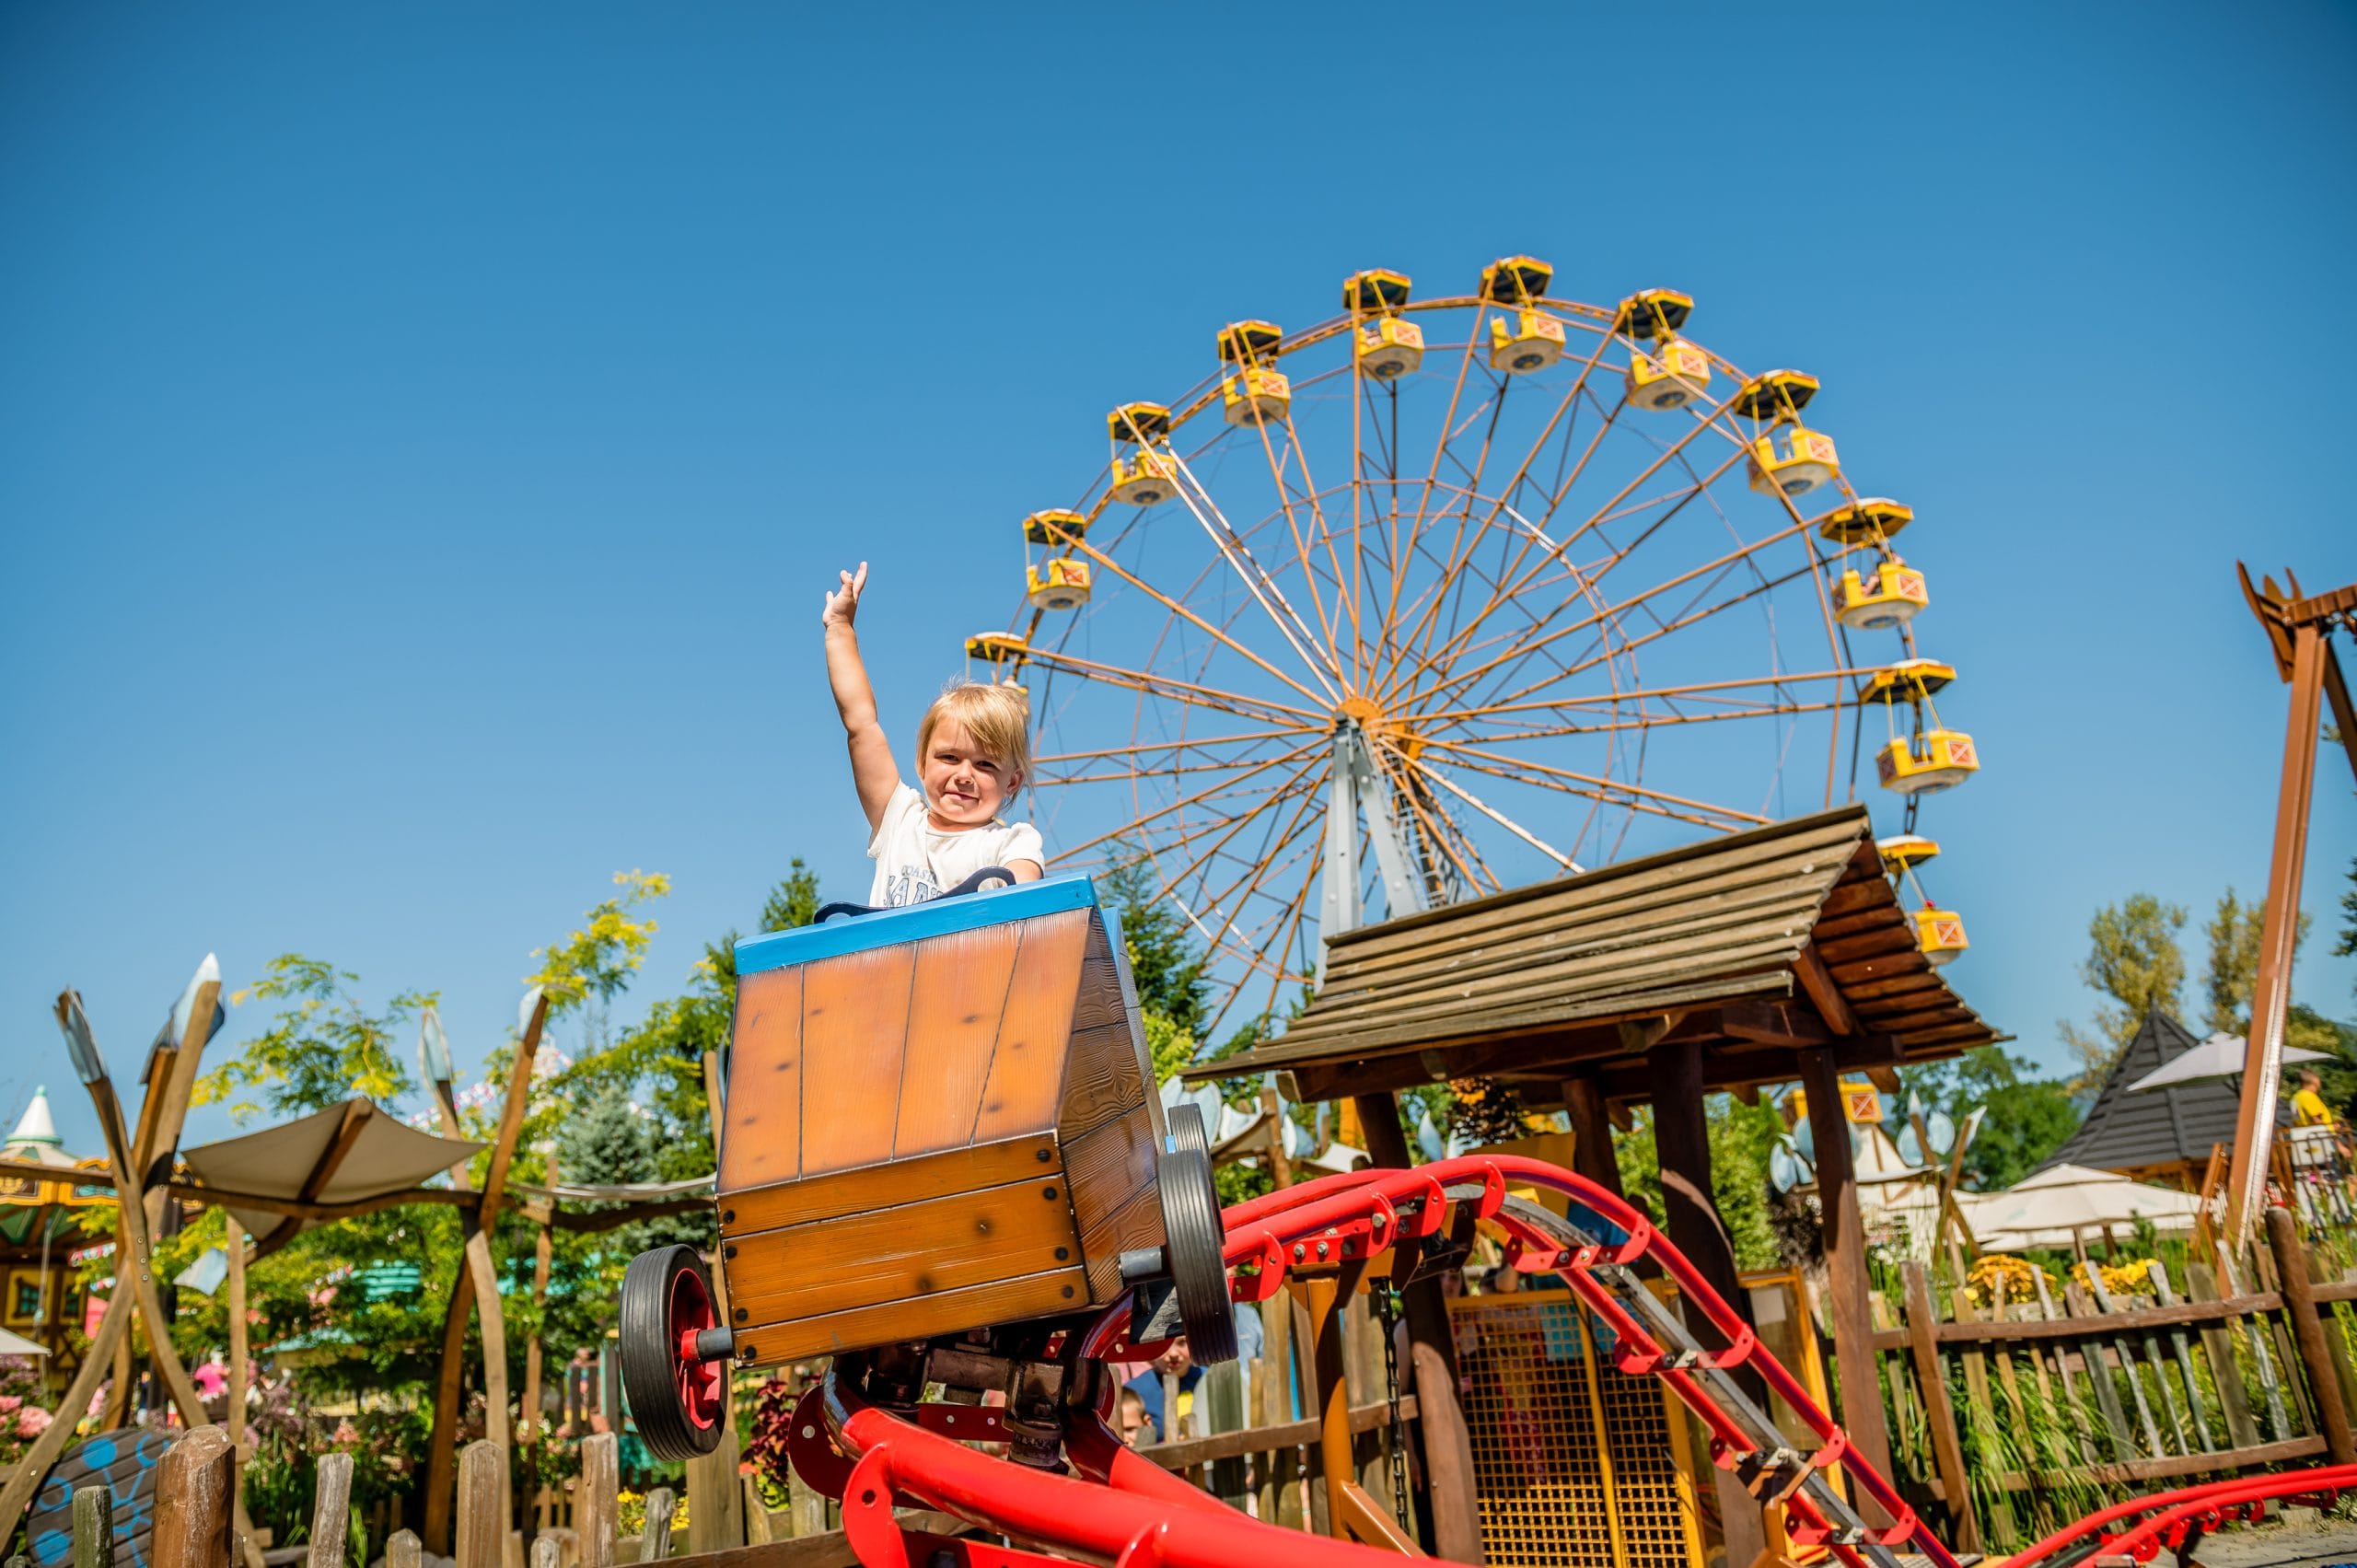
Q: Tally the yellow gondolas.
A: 12